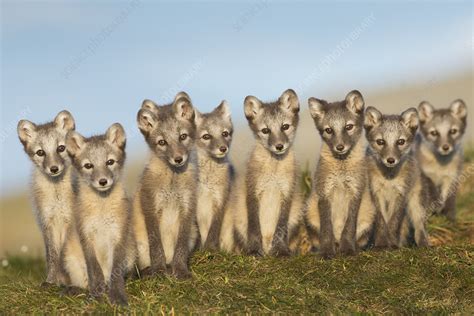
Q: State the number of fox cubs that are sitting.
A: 8